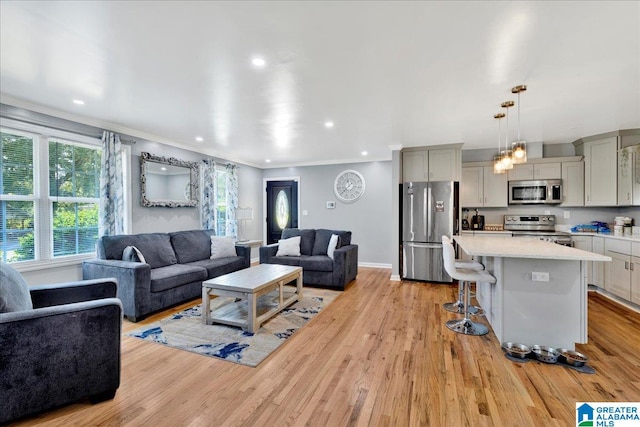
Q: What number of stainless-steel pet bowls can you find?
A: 3